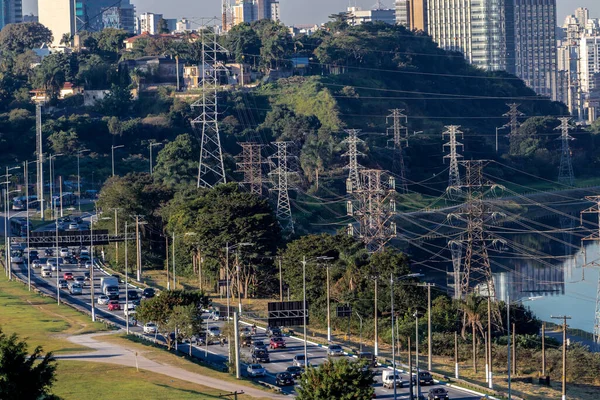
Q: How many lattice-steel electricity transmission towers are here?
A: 11